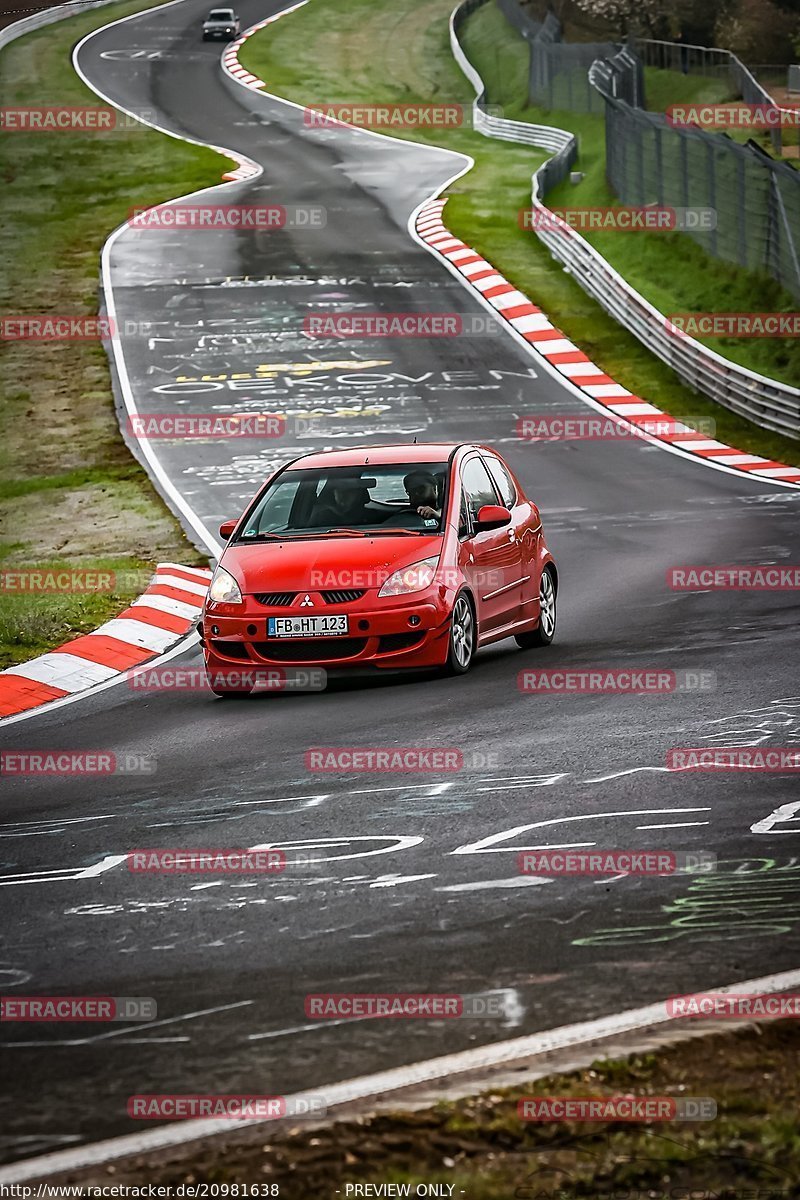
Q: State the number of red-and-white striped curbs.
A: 4